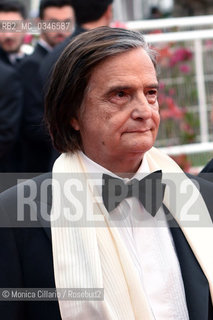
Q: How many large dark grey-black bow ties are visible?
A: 1